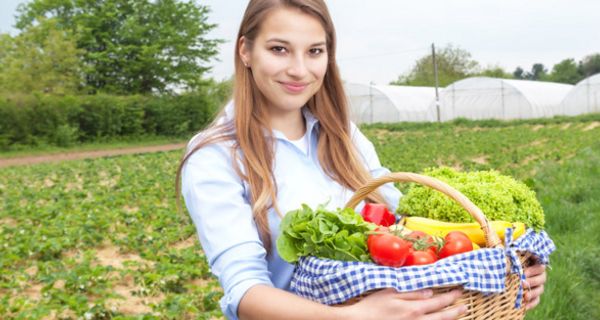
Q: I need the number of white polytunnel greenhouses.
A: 3